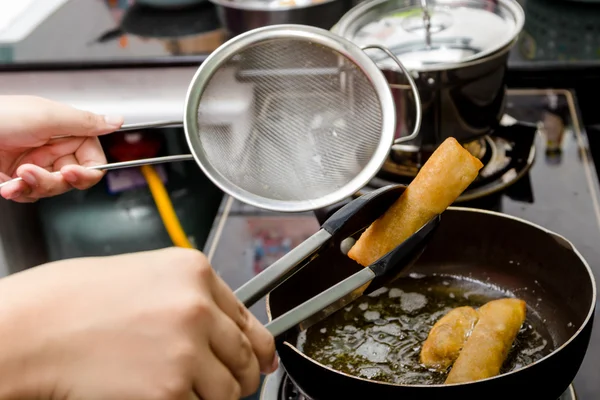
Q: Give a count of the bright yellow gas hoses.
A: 1